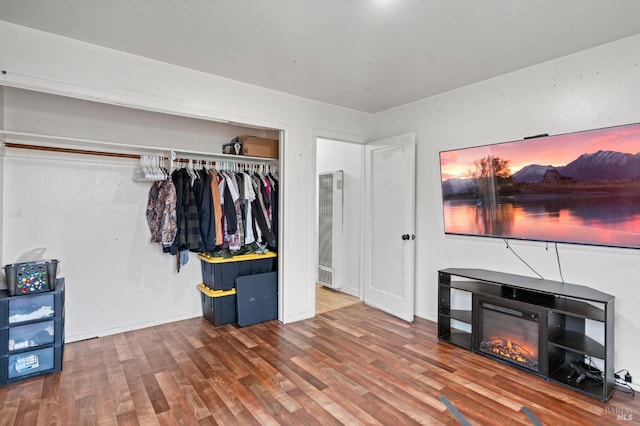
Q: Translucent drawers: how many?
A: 3